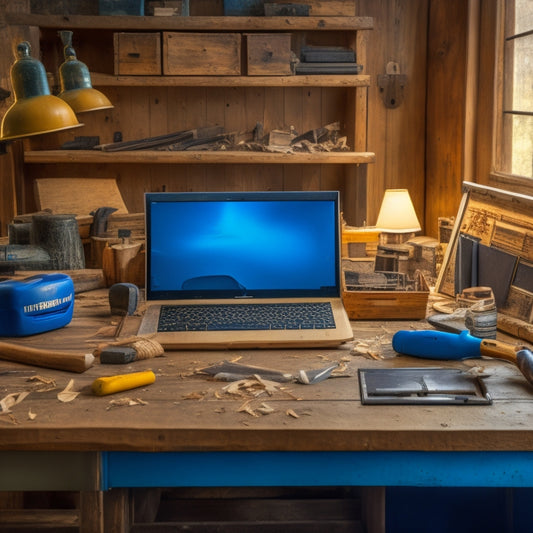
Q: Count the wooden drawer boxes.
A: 3